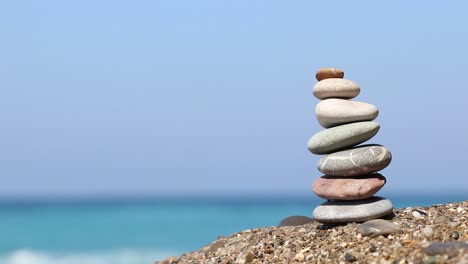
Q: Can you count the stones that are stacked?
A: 7